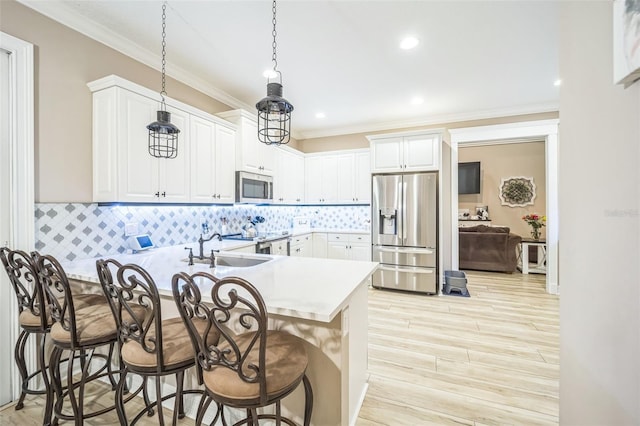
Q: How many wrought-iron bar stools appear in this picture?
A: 4